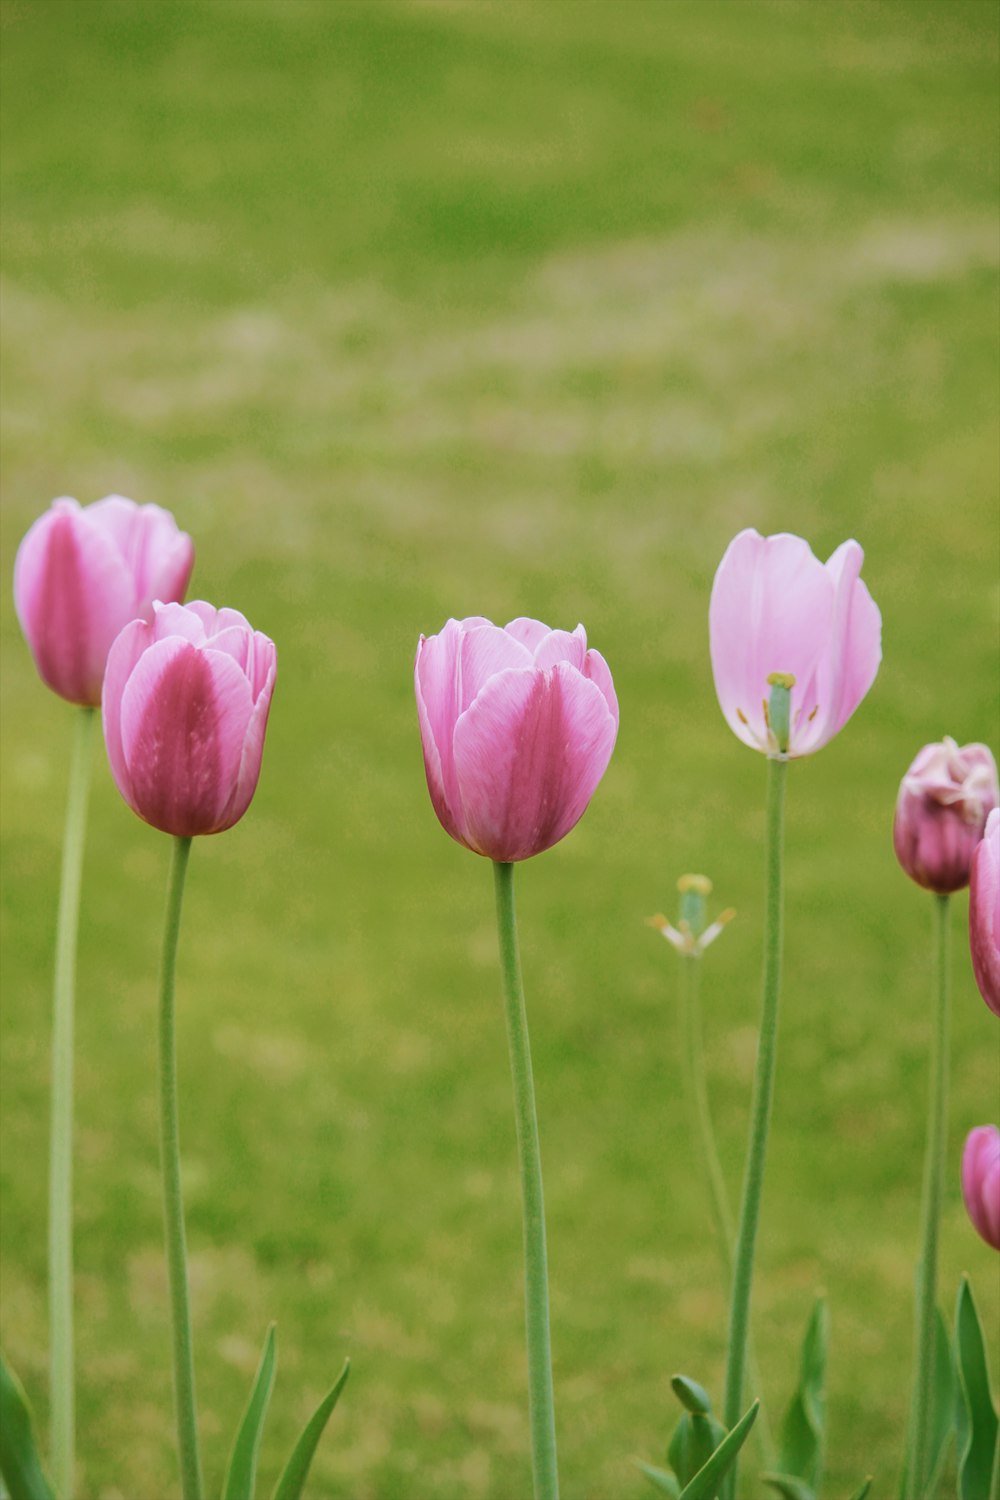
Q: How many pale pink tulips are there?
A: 1